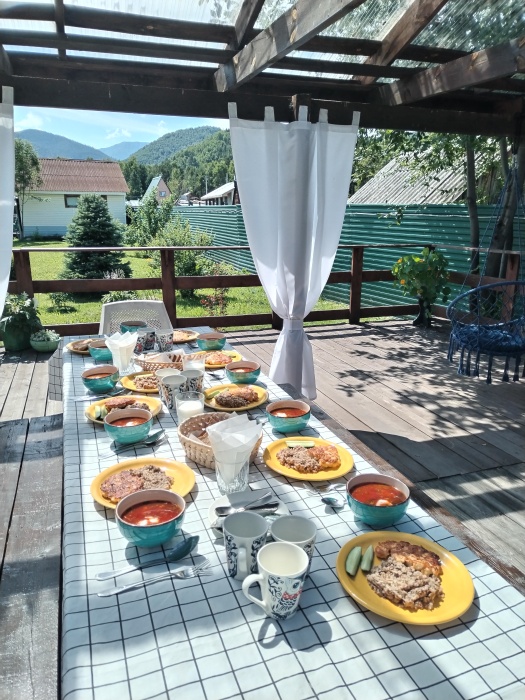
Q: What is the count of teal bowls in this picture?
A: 9